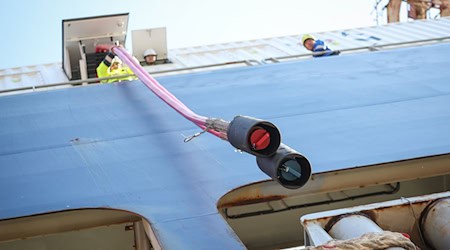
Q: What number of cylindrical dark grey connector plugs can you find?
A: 2